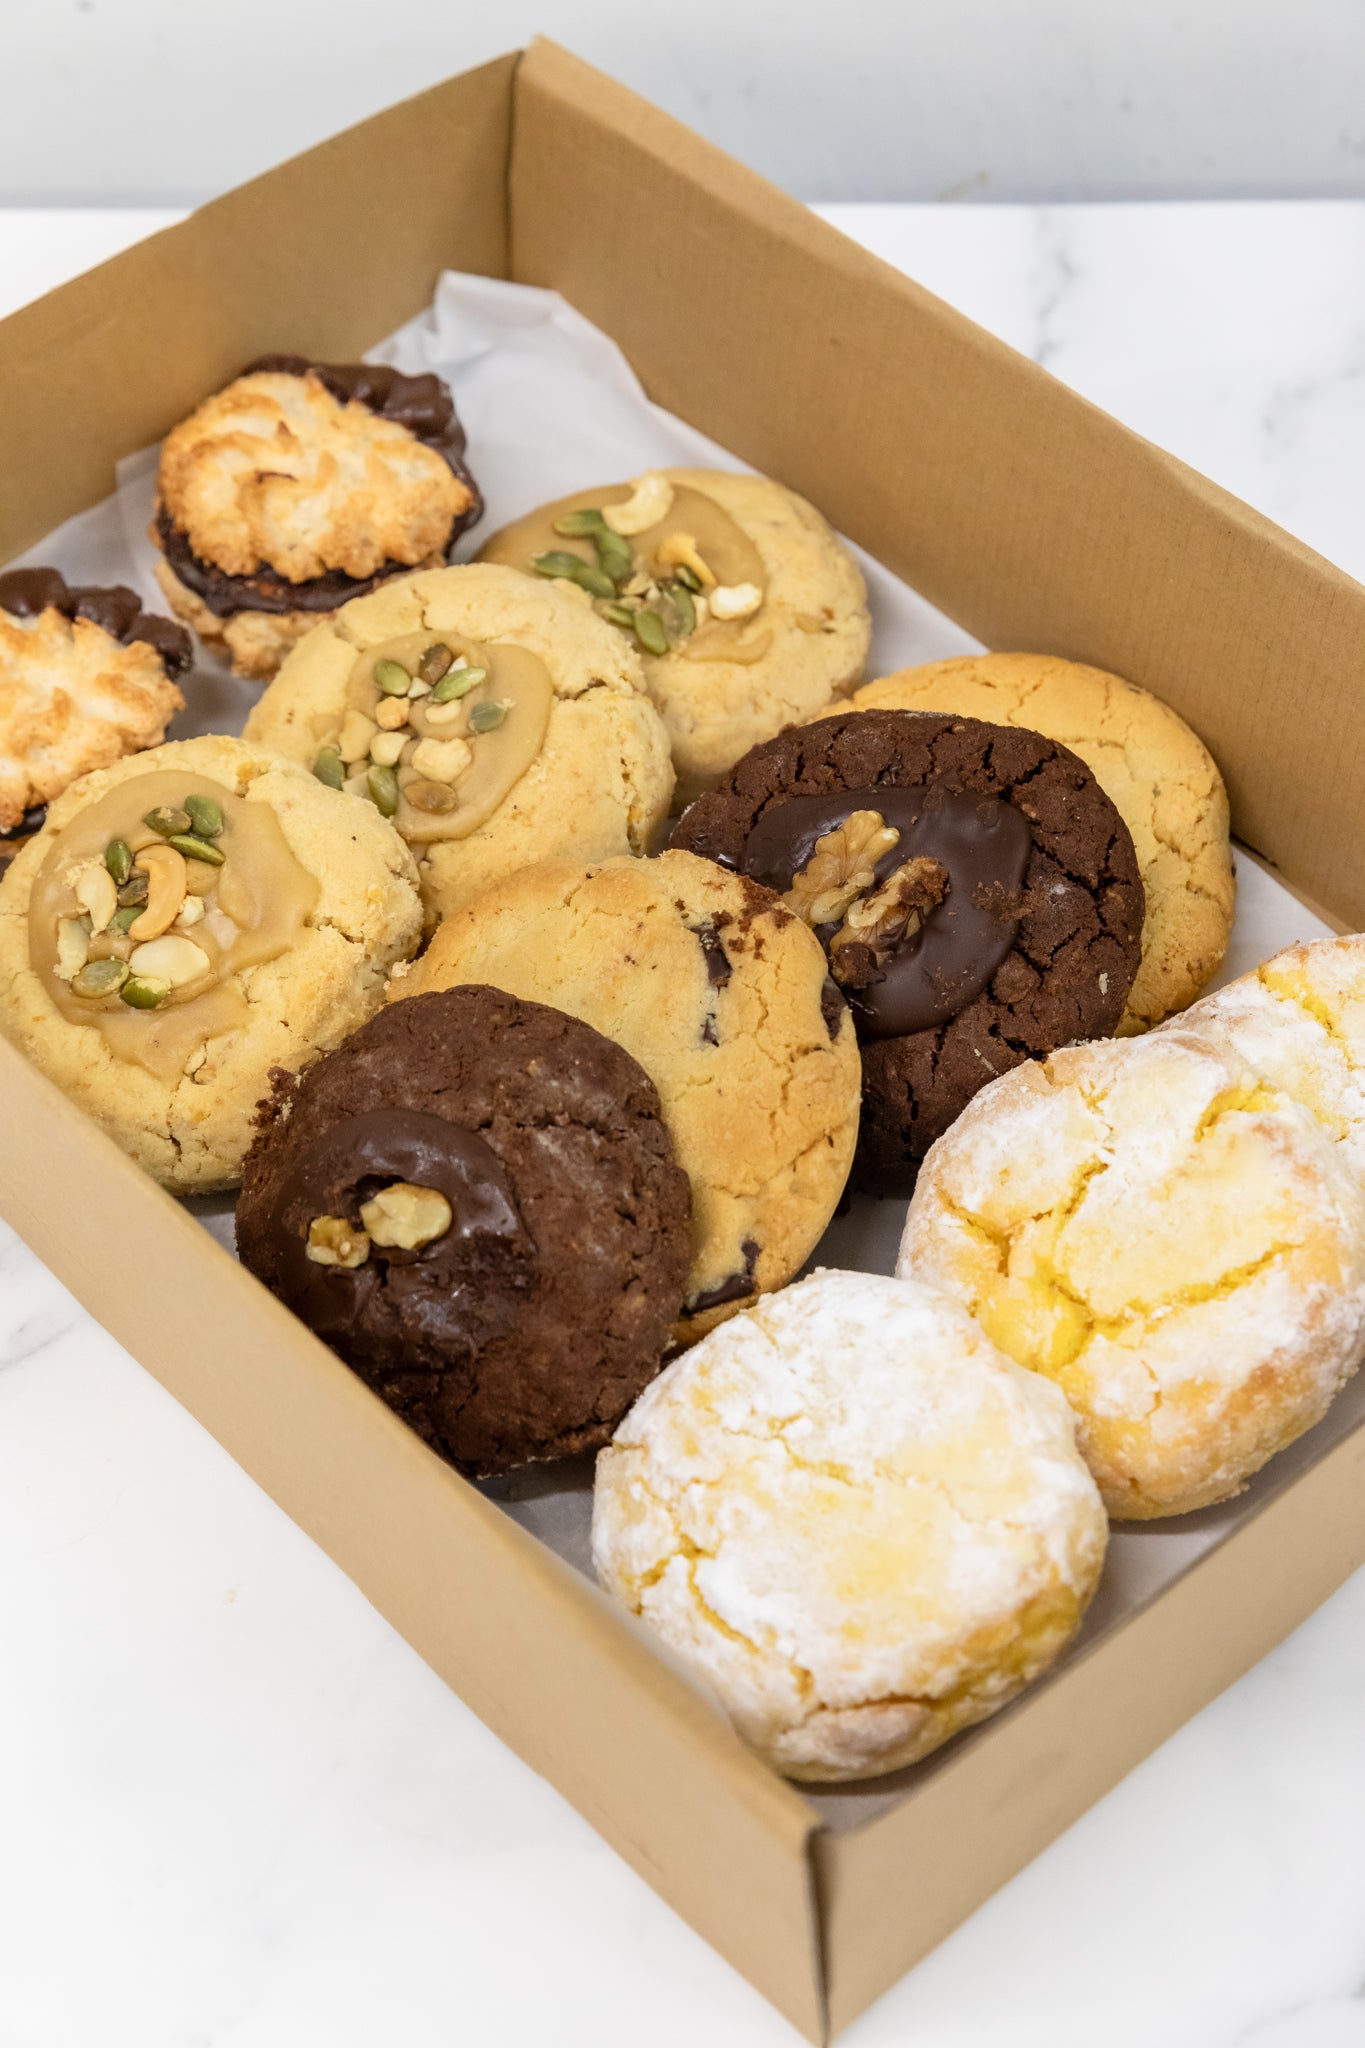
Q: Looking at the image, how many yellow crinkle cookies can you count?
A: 3